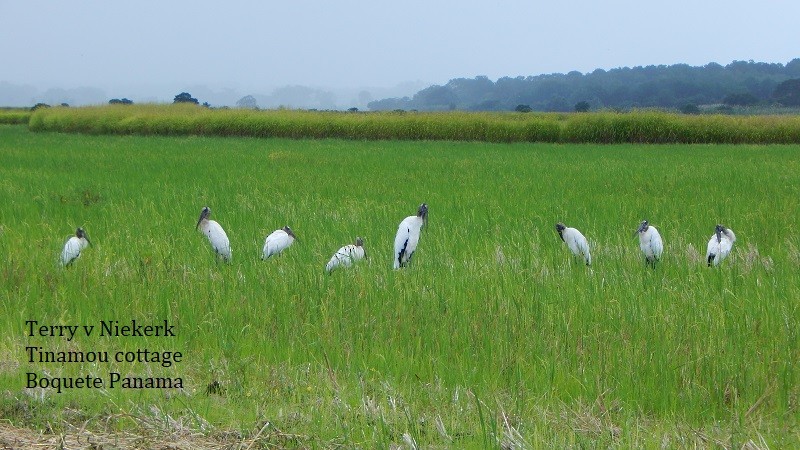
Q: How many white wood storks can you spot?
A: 8